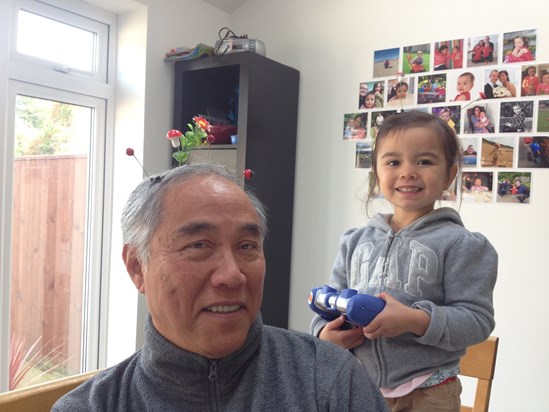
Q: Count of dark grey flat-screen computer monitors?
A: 0